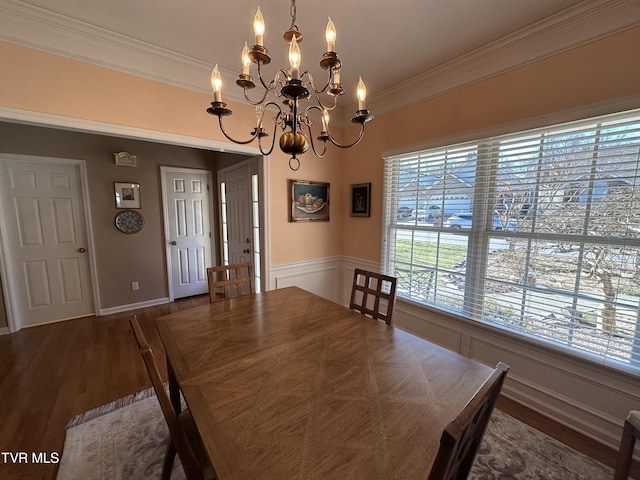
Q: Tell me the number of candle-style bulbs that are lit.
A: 7